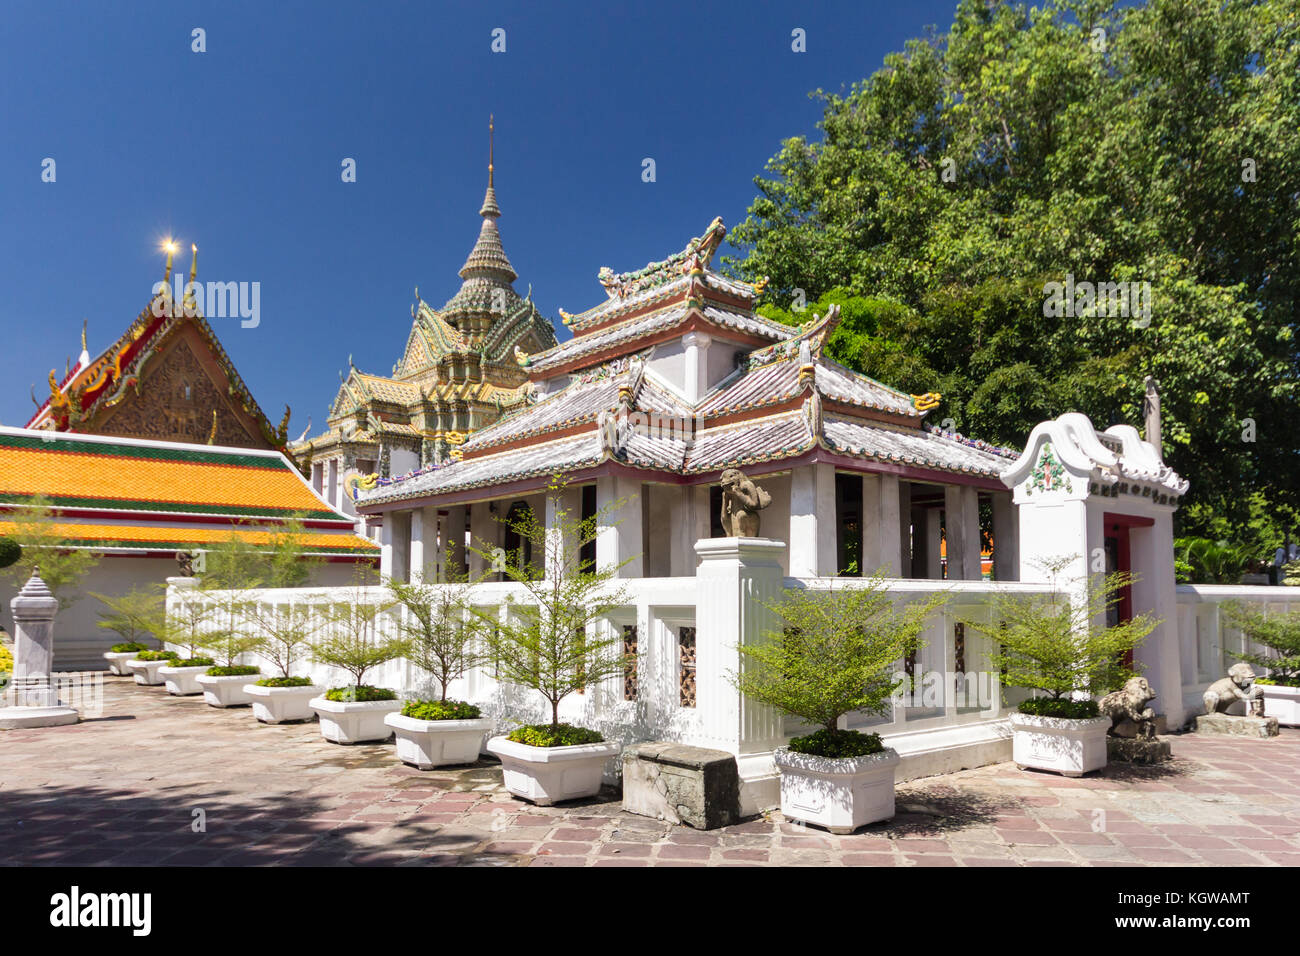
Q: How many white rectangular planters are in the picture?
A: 11